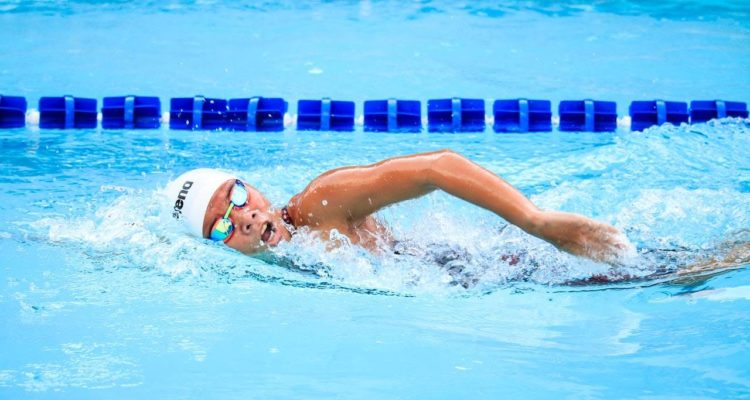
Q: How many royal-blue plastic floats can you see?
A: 12